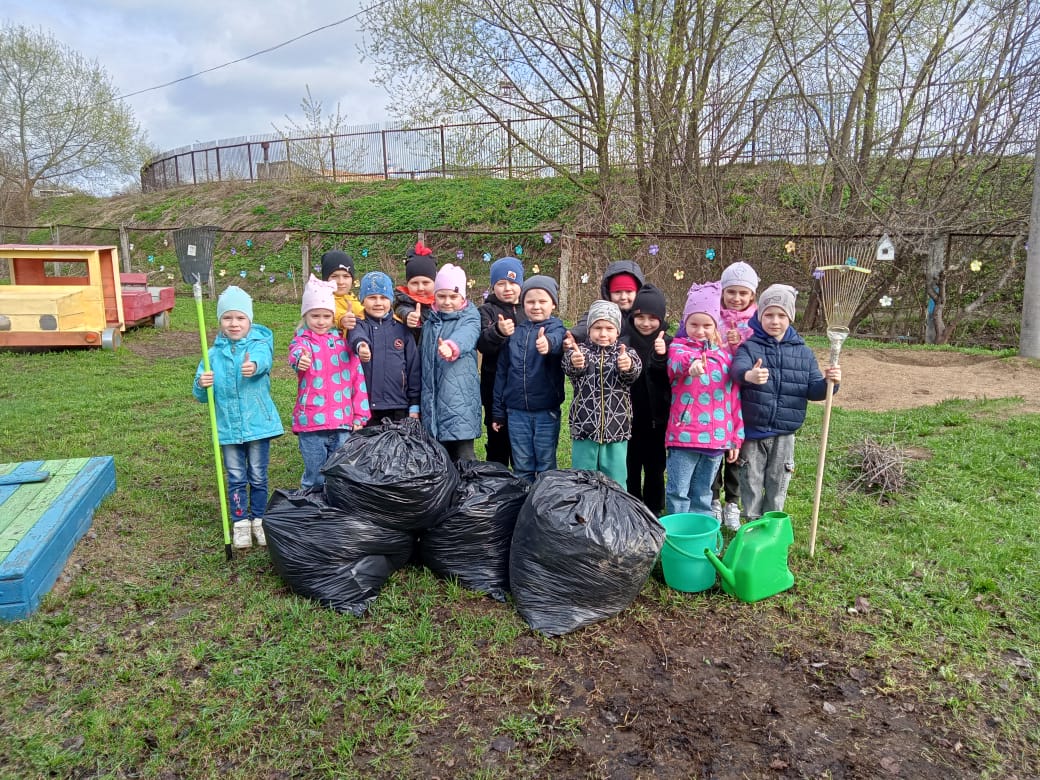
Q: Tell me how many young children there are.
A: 14